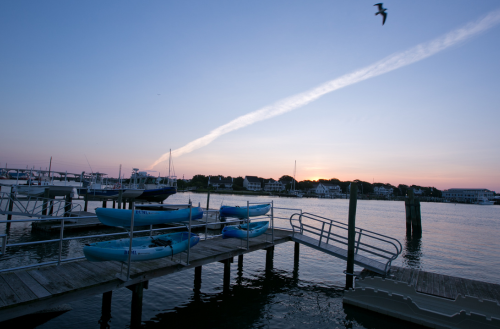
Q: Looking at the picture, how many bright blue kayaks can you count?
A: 4